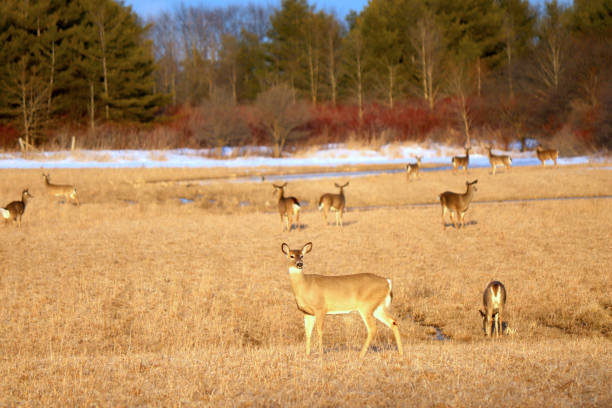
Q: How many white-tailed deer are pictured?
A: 11